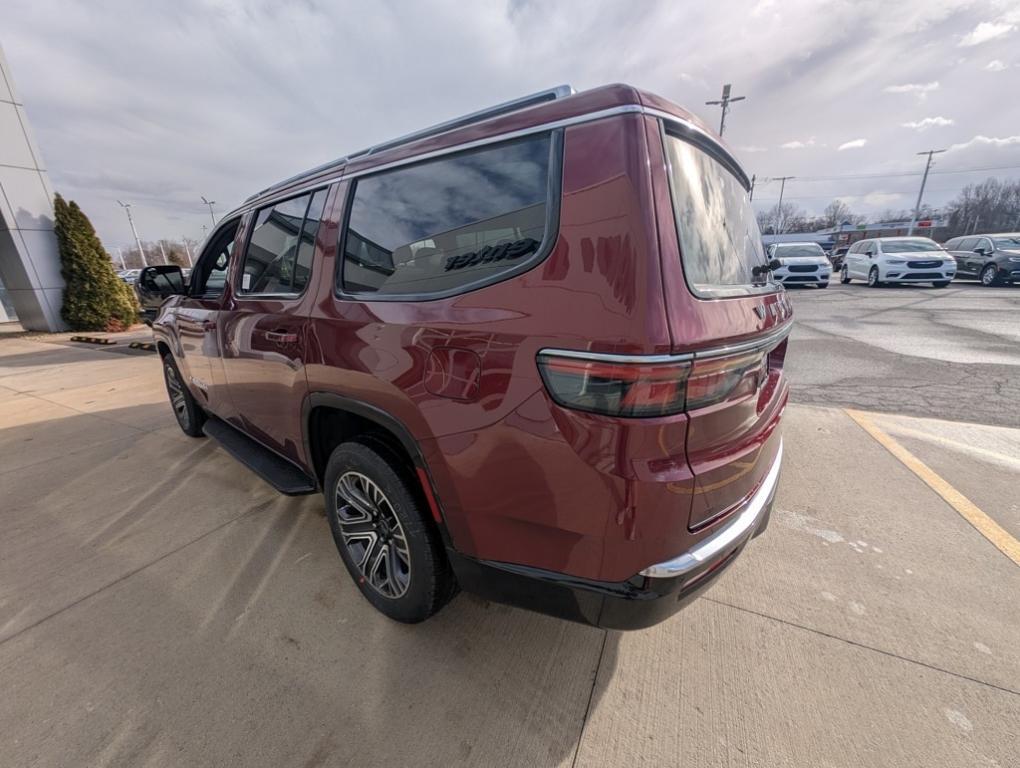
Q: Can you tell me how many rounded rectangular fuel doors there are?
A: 1